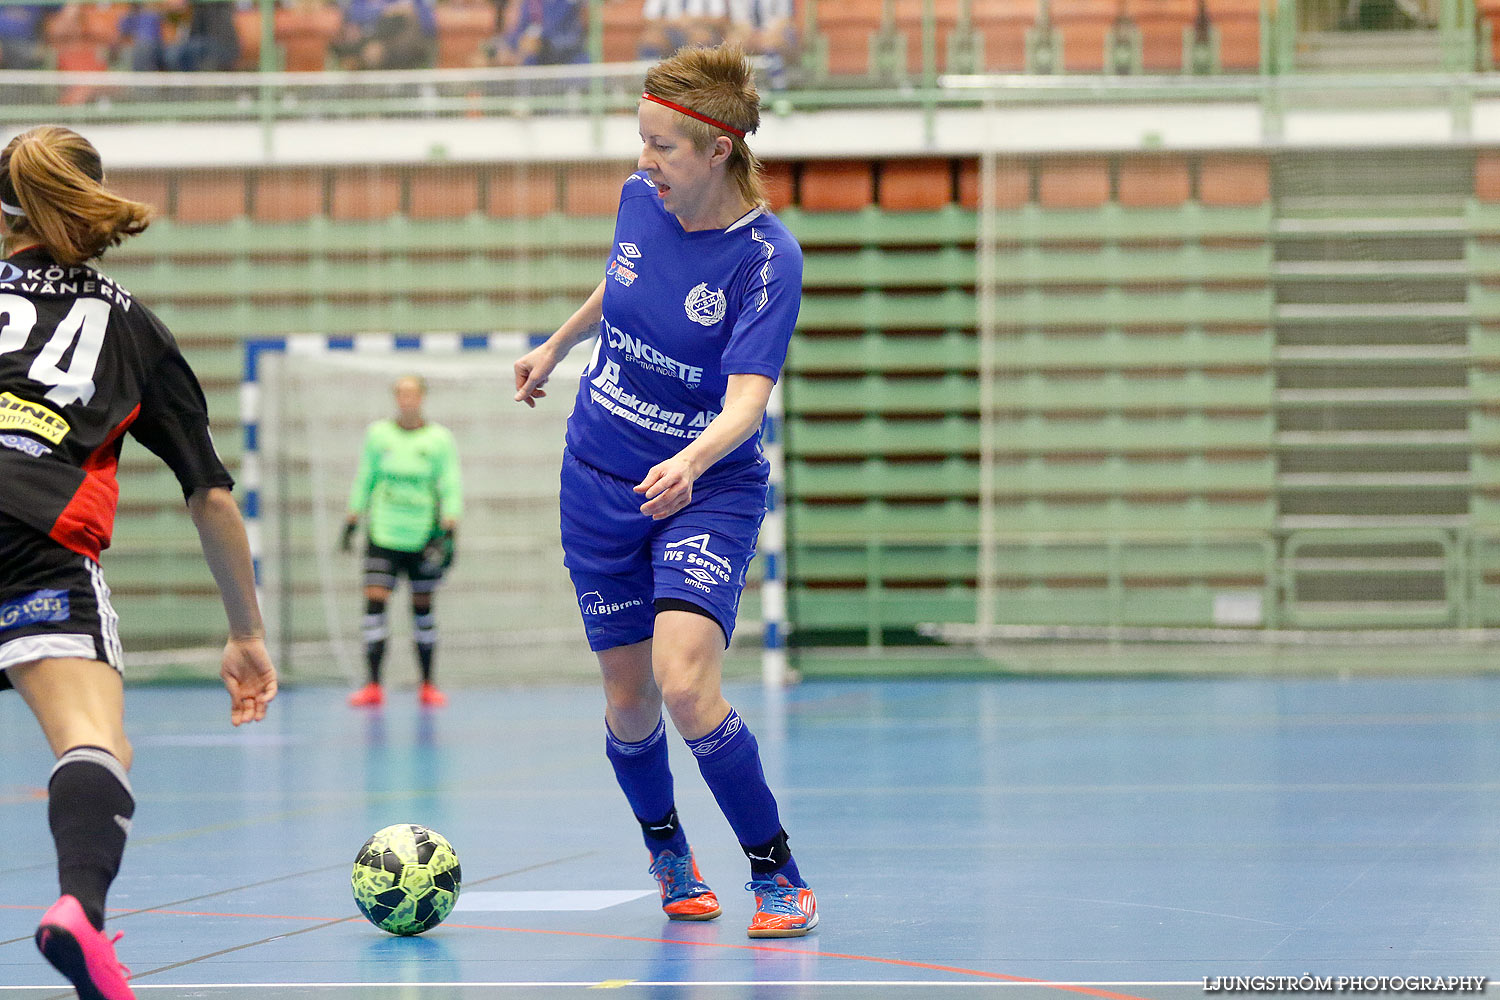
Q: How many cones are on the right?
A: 0